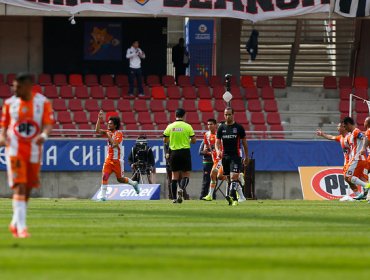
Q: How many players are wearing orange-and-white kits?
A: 6